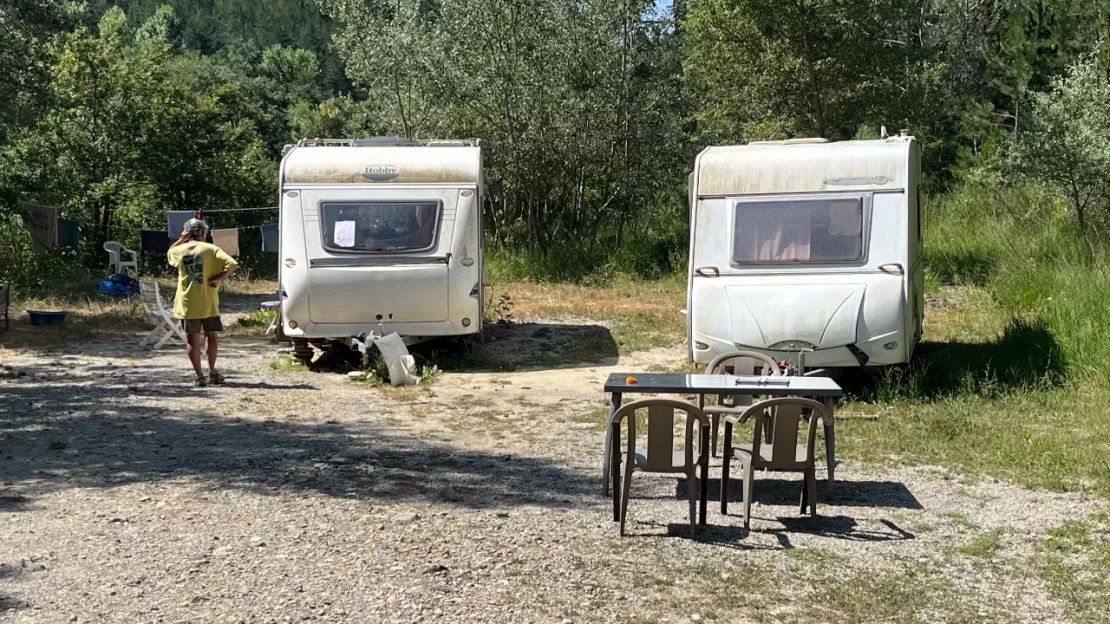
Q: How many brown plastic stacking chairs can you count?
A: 3